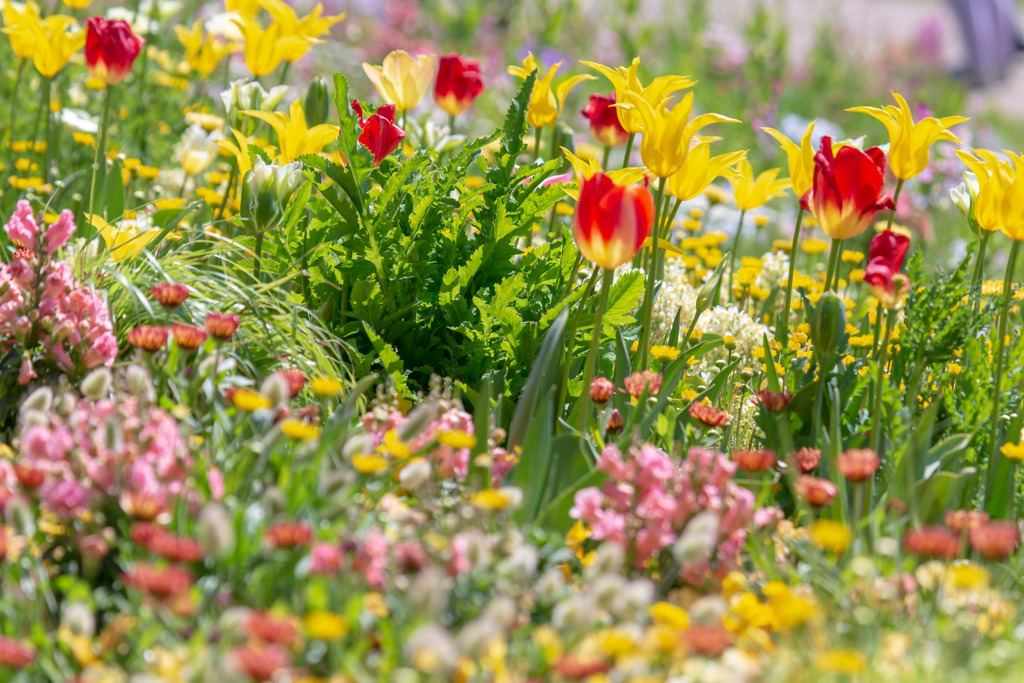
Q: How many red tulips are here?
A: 7